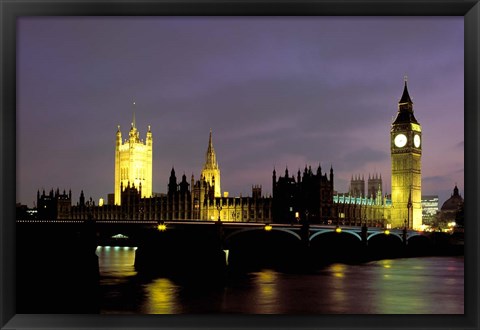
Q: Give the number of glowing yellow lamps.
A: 4